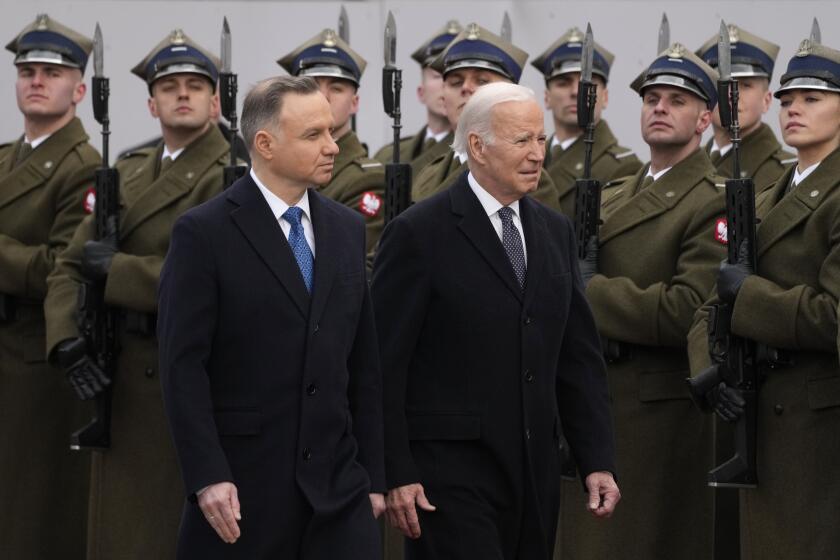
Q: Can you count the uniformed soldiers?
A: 9